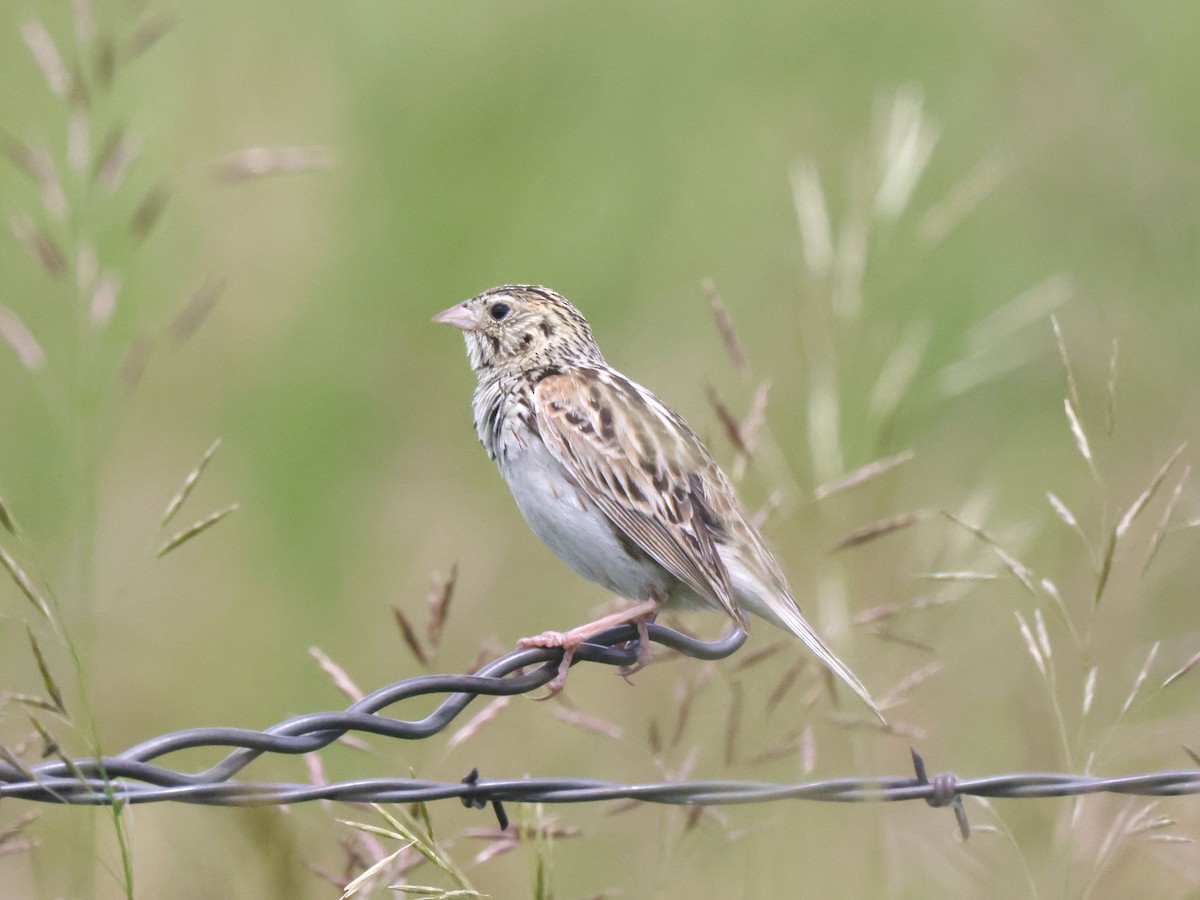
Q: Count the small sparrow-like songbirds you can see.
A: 1